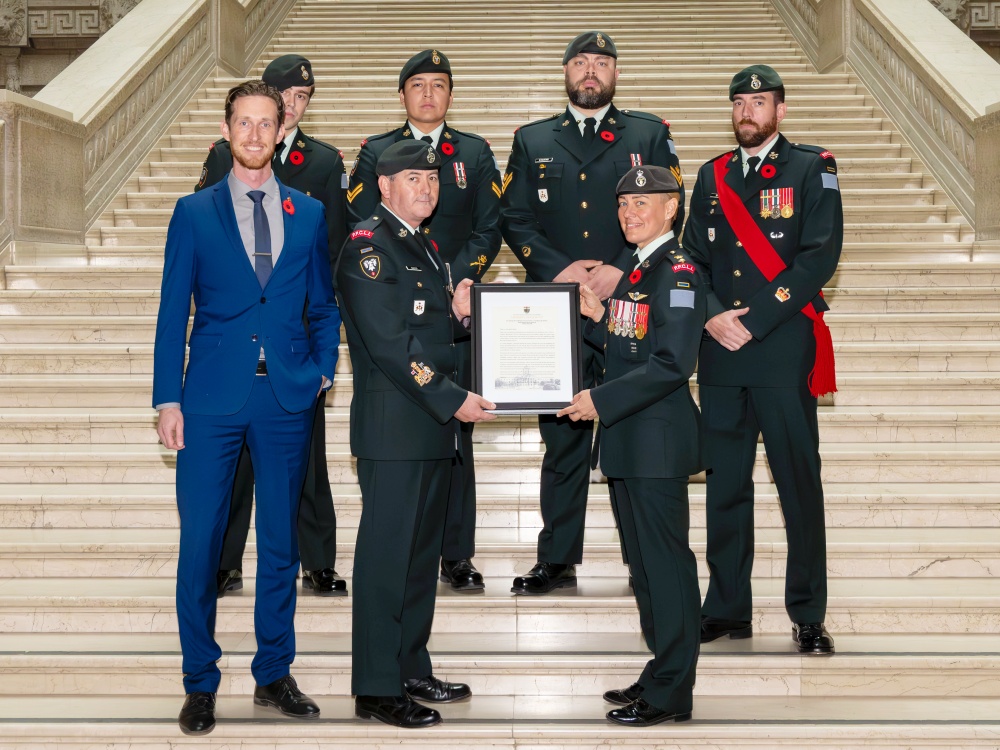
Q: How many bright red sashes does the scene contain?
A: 1